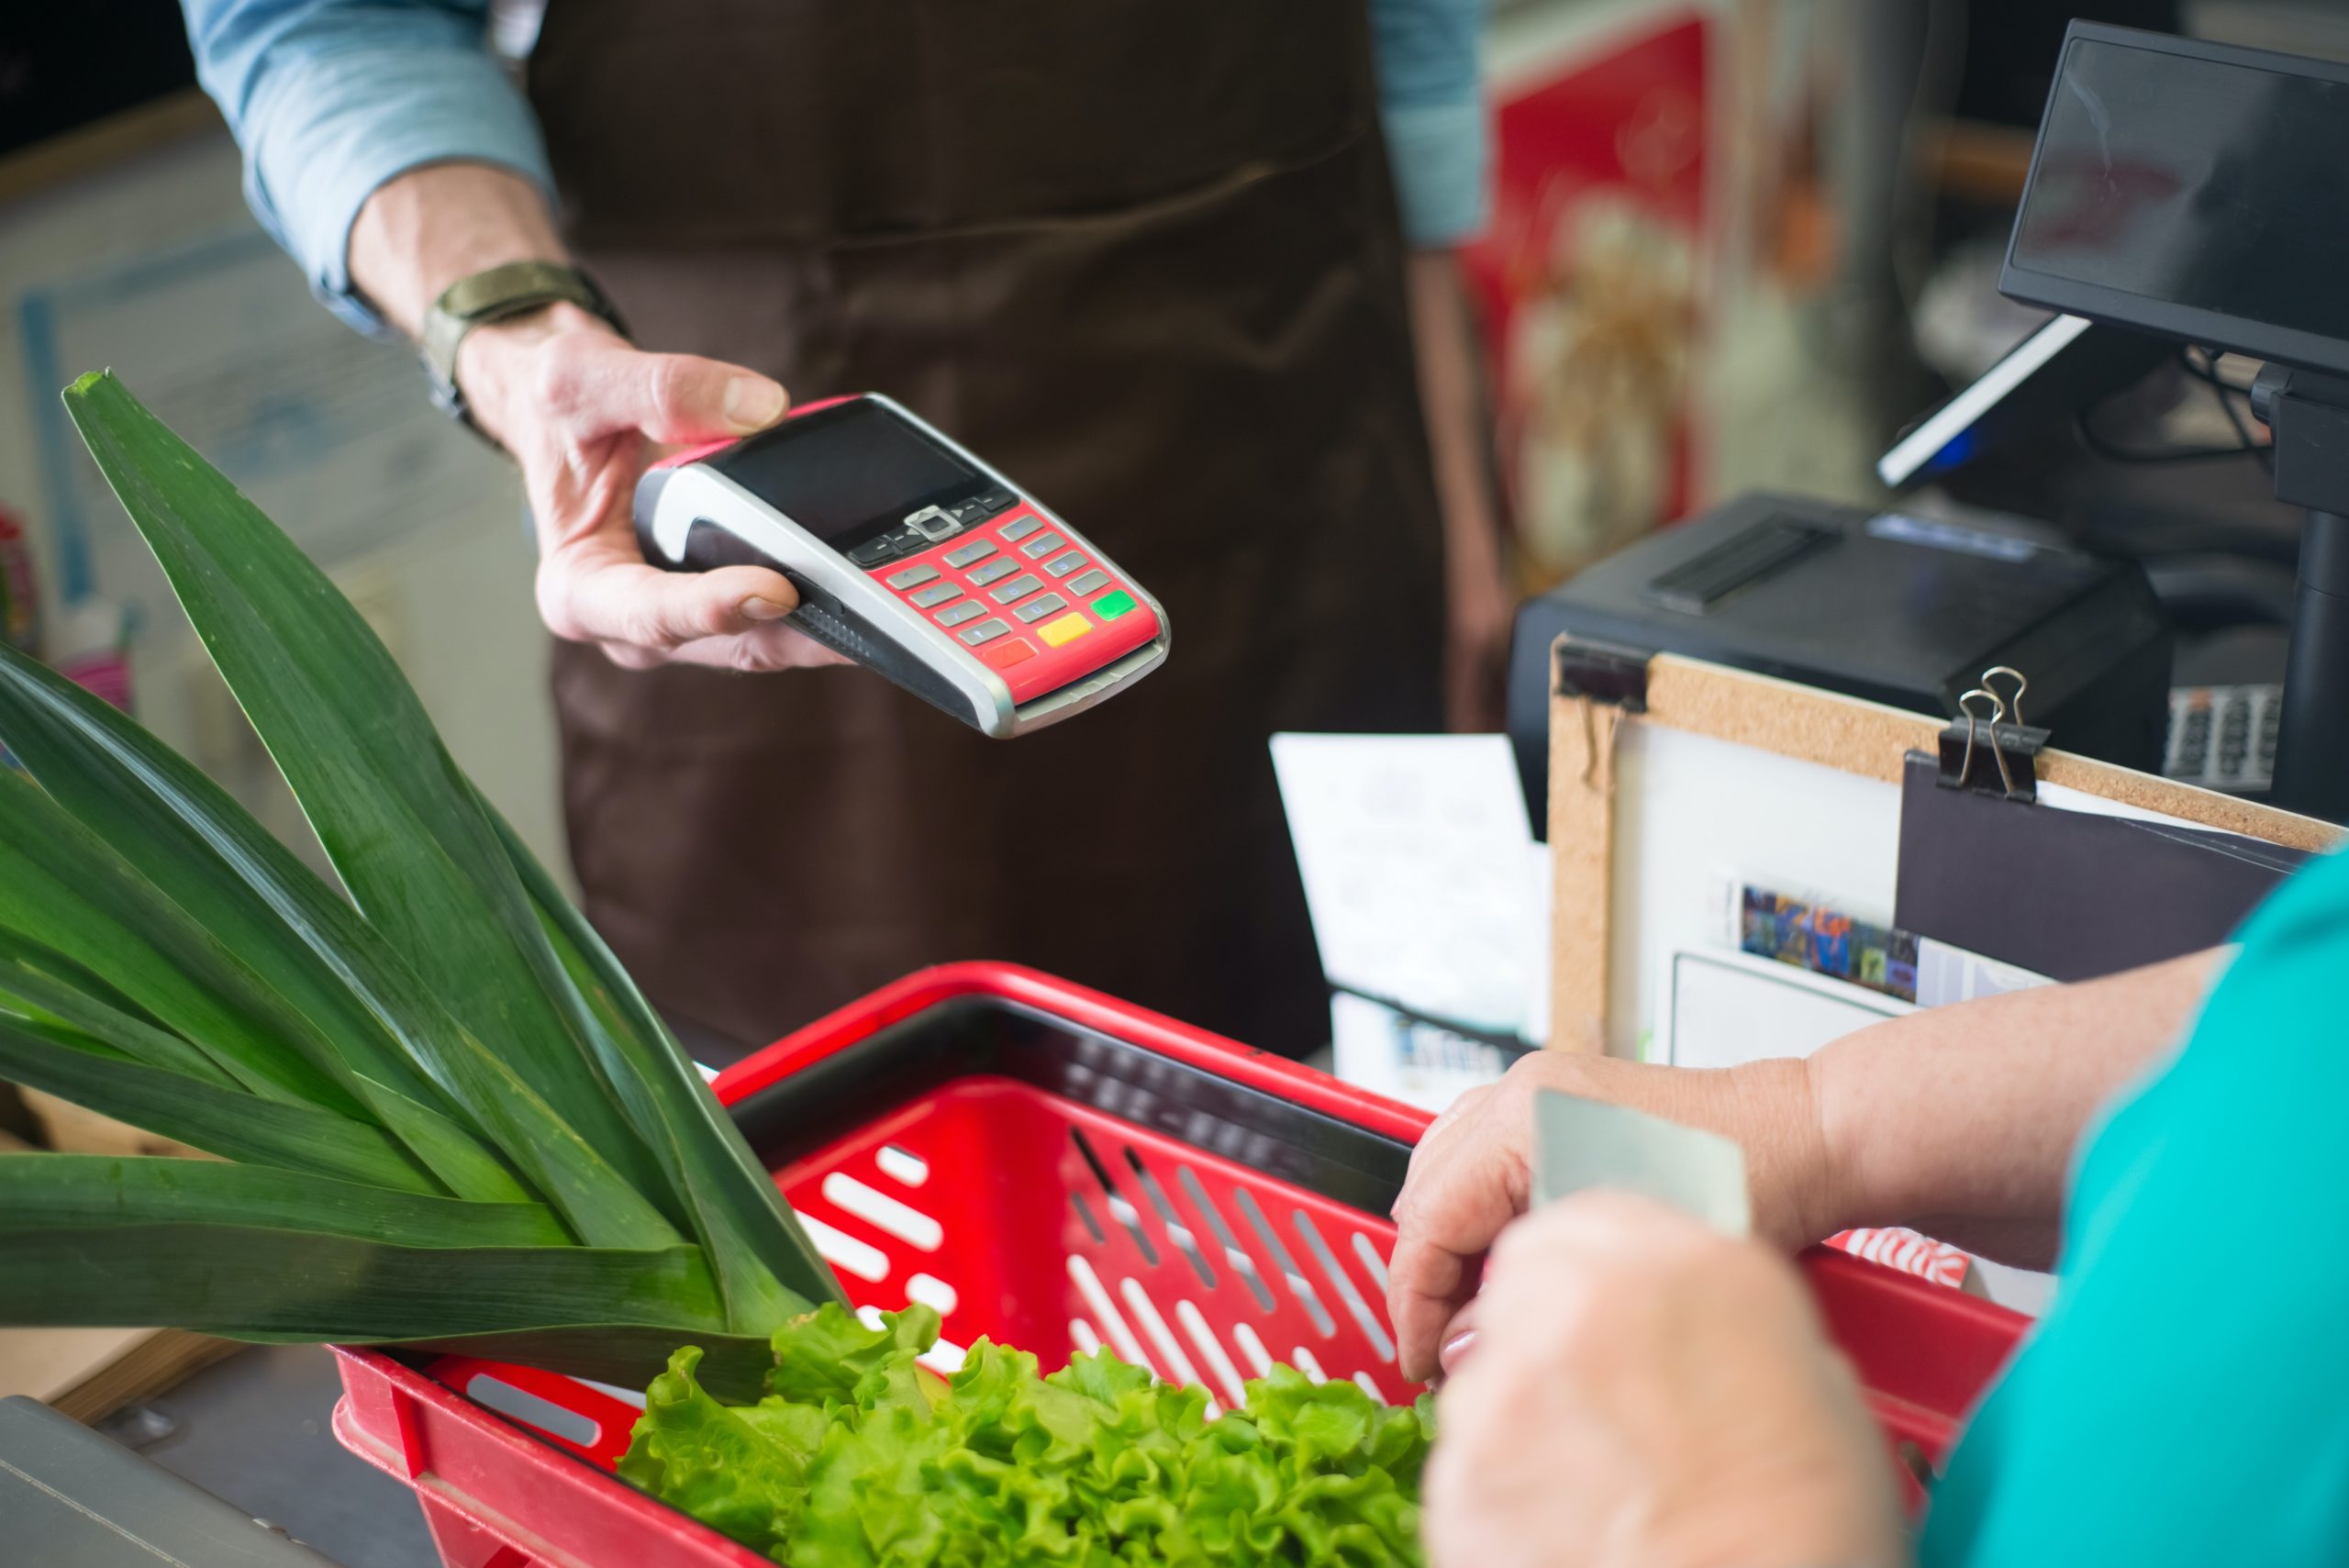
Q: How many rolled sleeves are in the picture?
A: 2